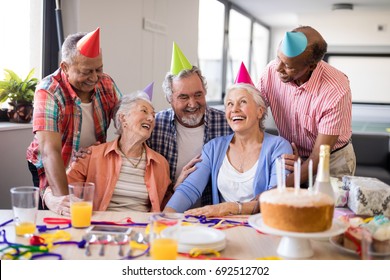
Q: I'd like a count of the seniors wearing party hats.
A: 5